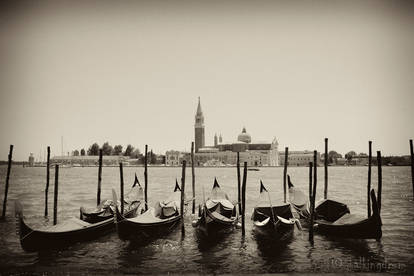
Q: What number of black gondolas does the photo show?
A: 5